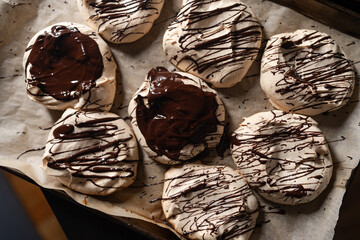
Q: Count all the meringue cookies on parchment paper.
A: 8